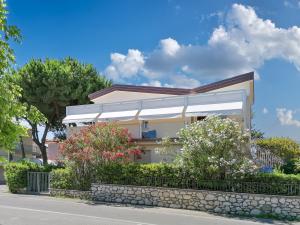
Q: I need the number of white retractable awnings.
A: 4